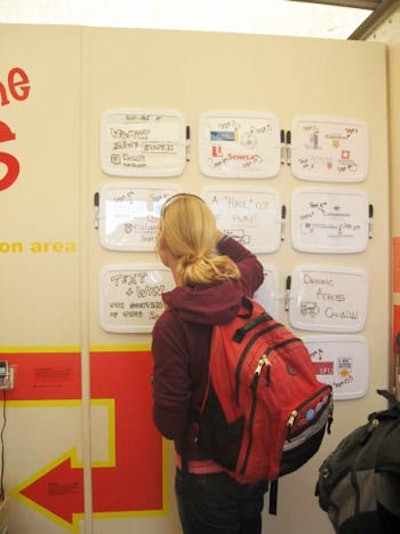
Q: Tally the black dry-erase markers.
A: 7